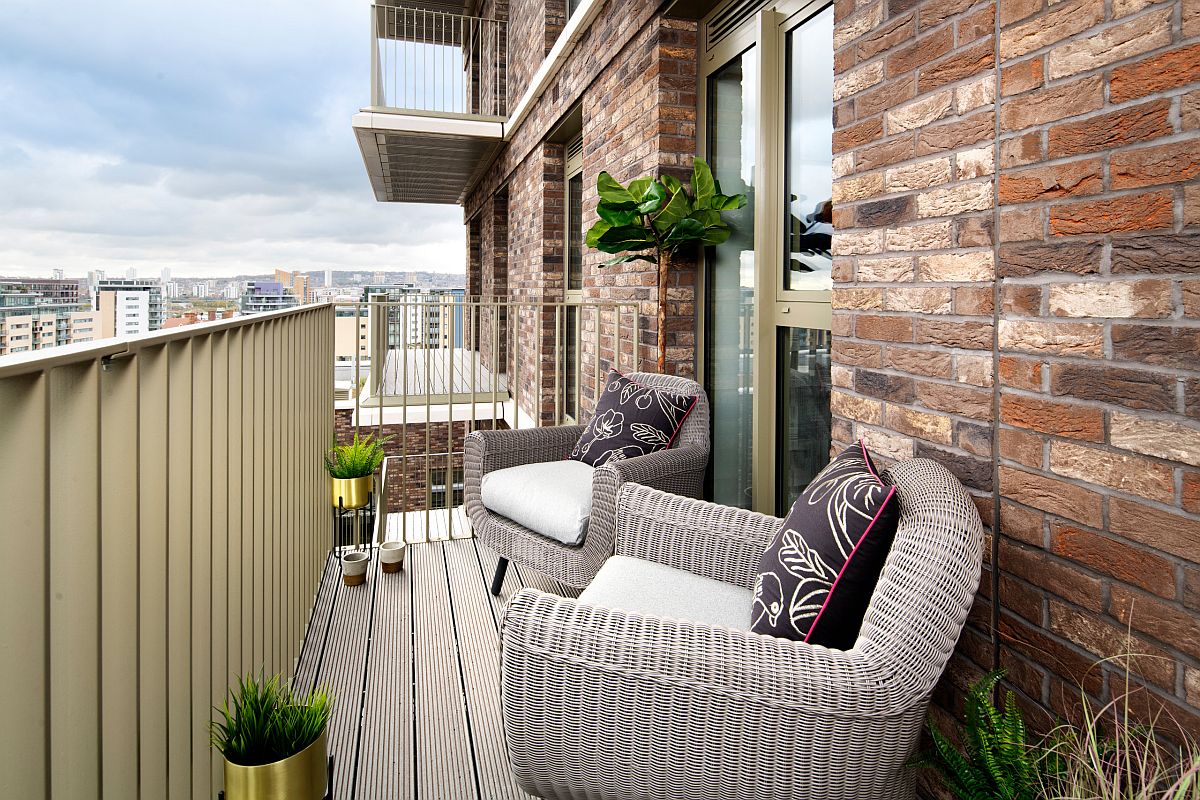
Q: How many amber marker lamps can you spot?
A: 0